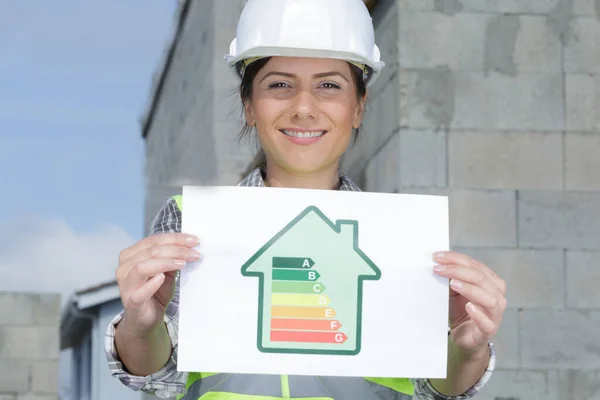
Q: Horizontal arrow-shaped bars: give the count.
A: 7